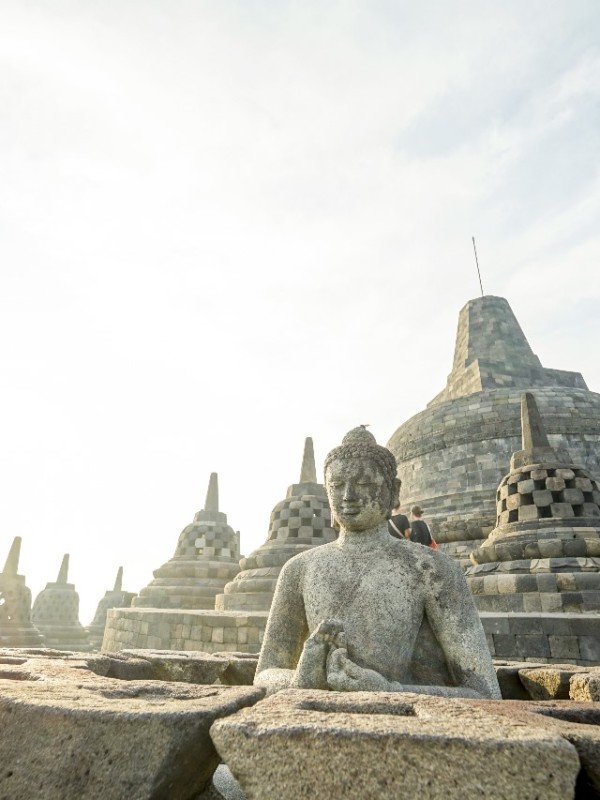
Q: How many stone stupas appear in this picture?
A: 7